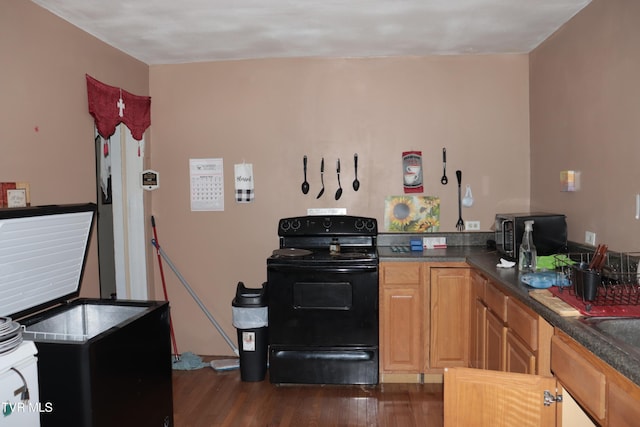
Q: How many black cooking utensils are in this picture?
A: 6